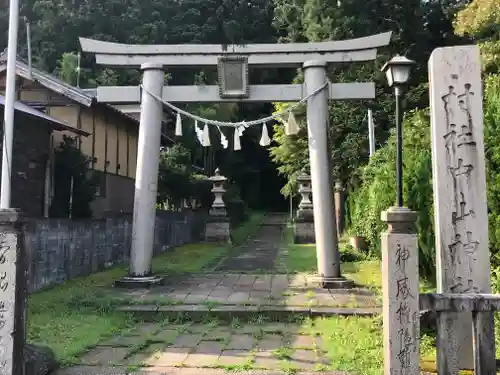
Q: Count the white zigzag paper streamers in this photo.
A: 3